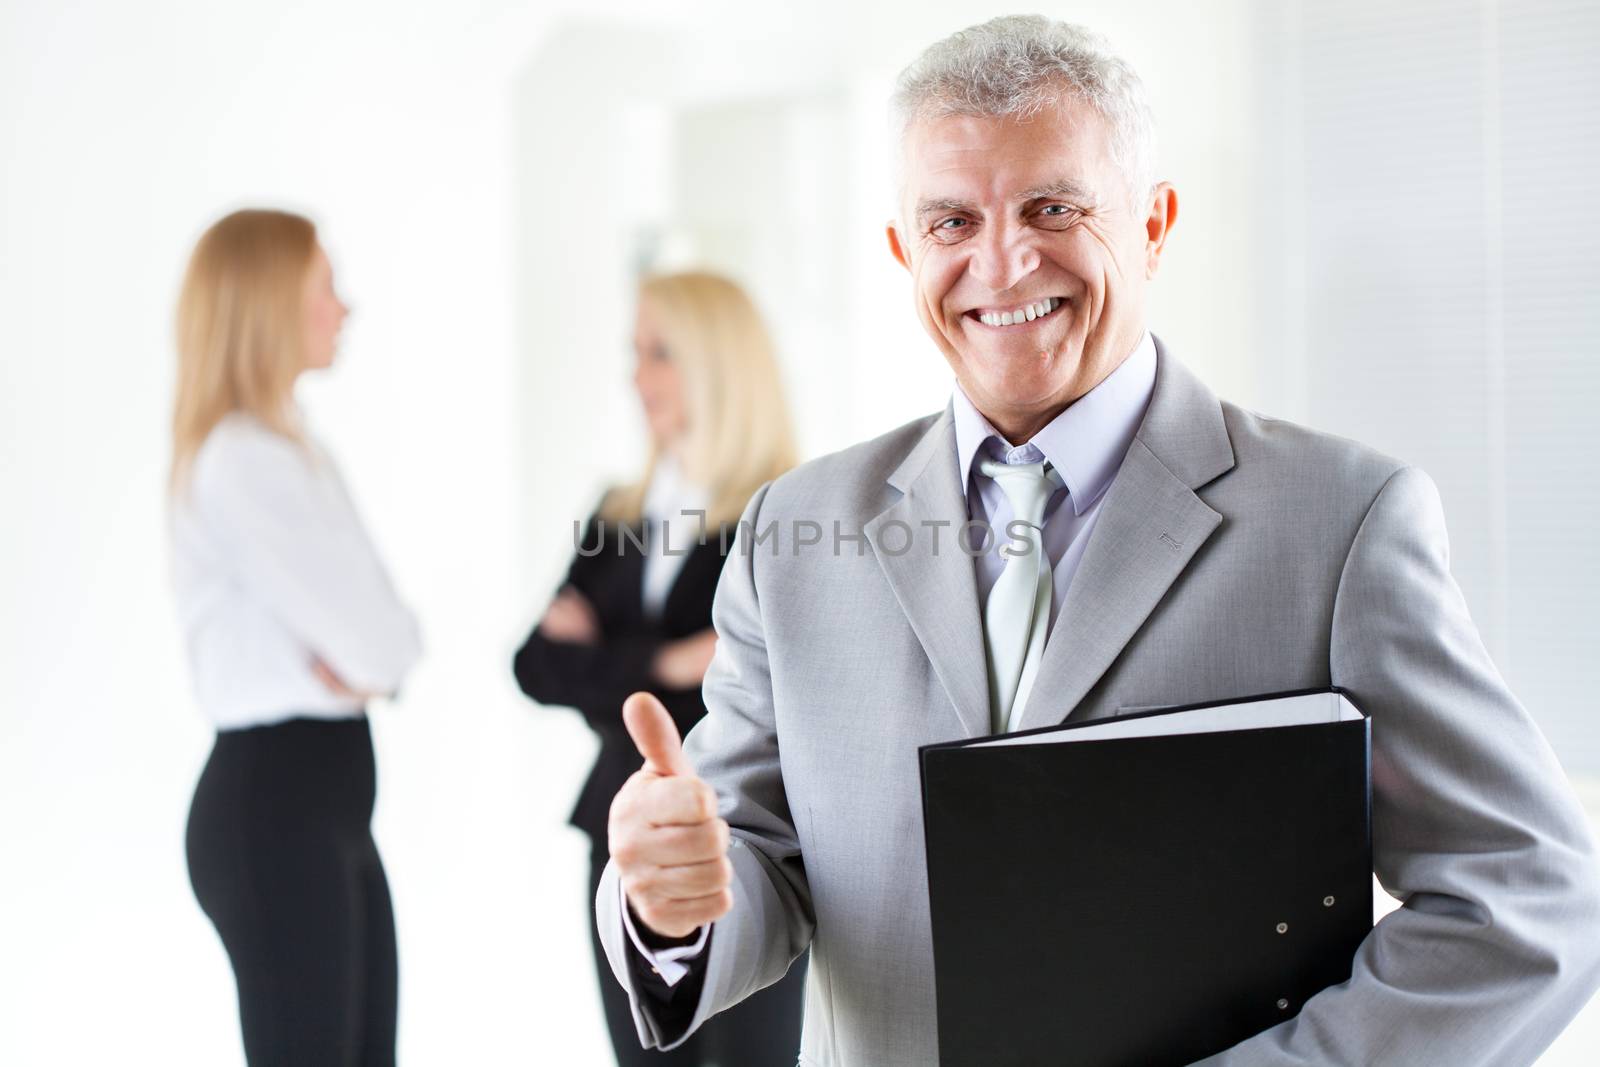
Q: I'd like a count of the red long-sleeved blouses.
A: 0